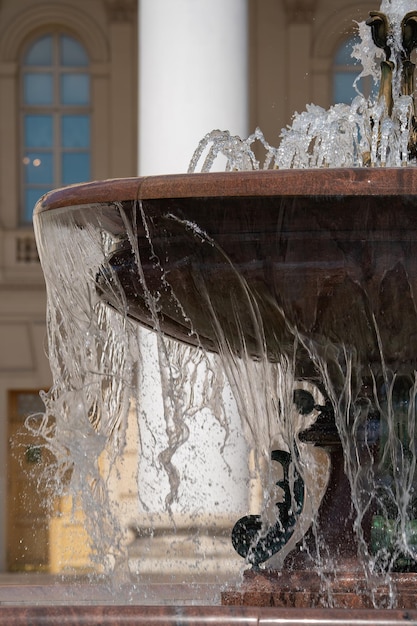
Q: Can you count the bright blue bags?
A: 0